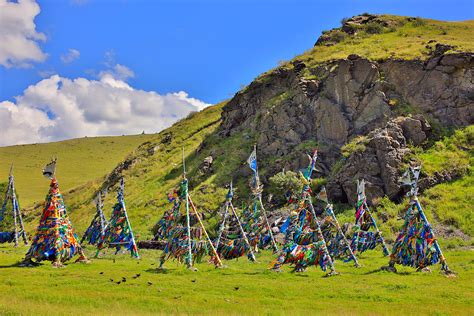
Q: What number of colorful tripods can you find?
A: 11